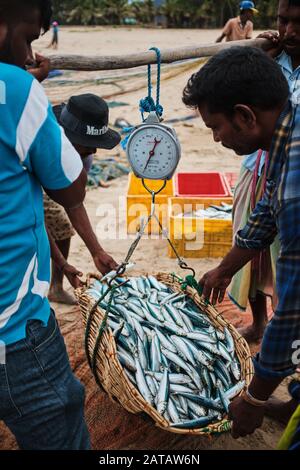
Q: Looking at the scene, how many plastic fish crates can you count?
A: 3